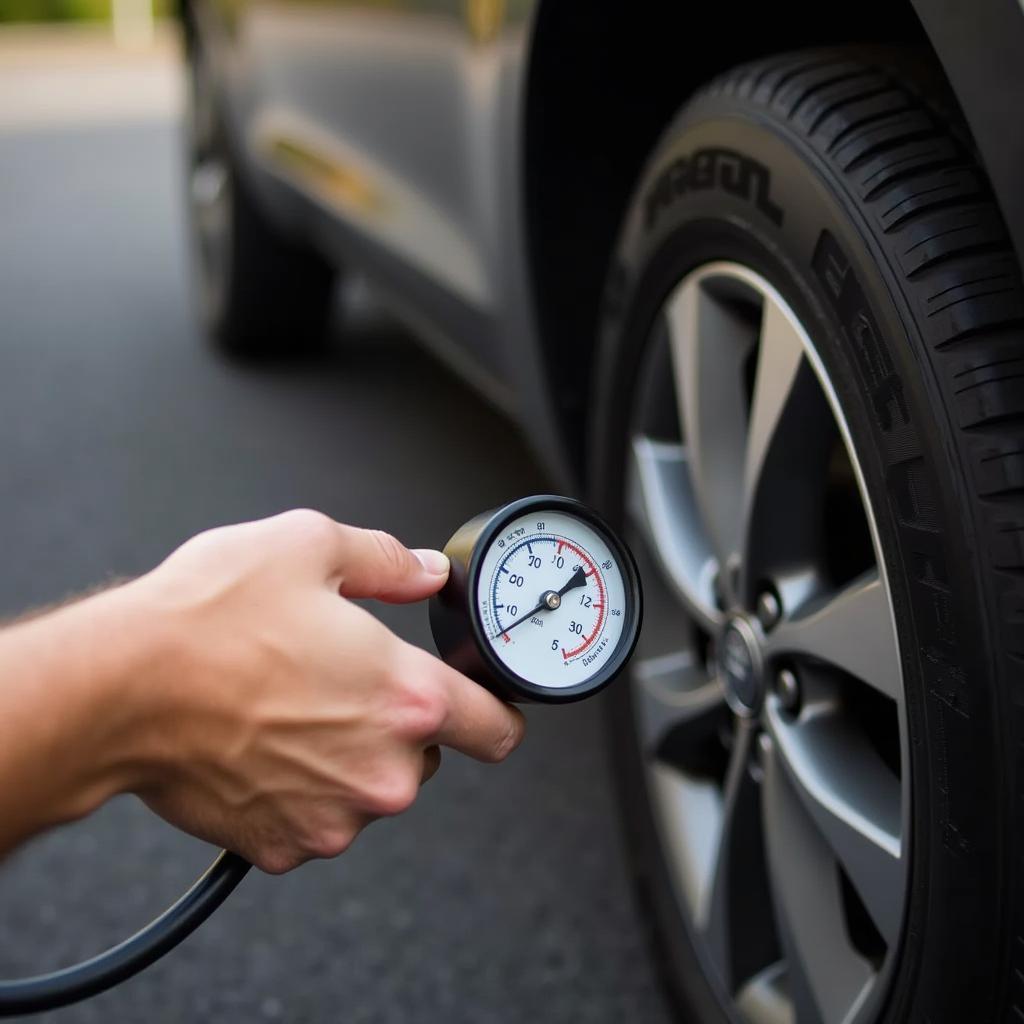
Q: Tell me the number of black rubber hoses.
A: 1